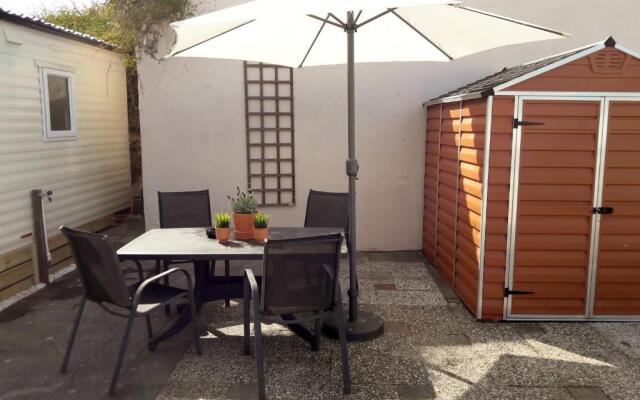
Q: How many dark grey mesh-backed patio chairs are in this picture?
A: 4